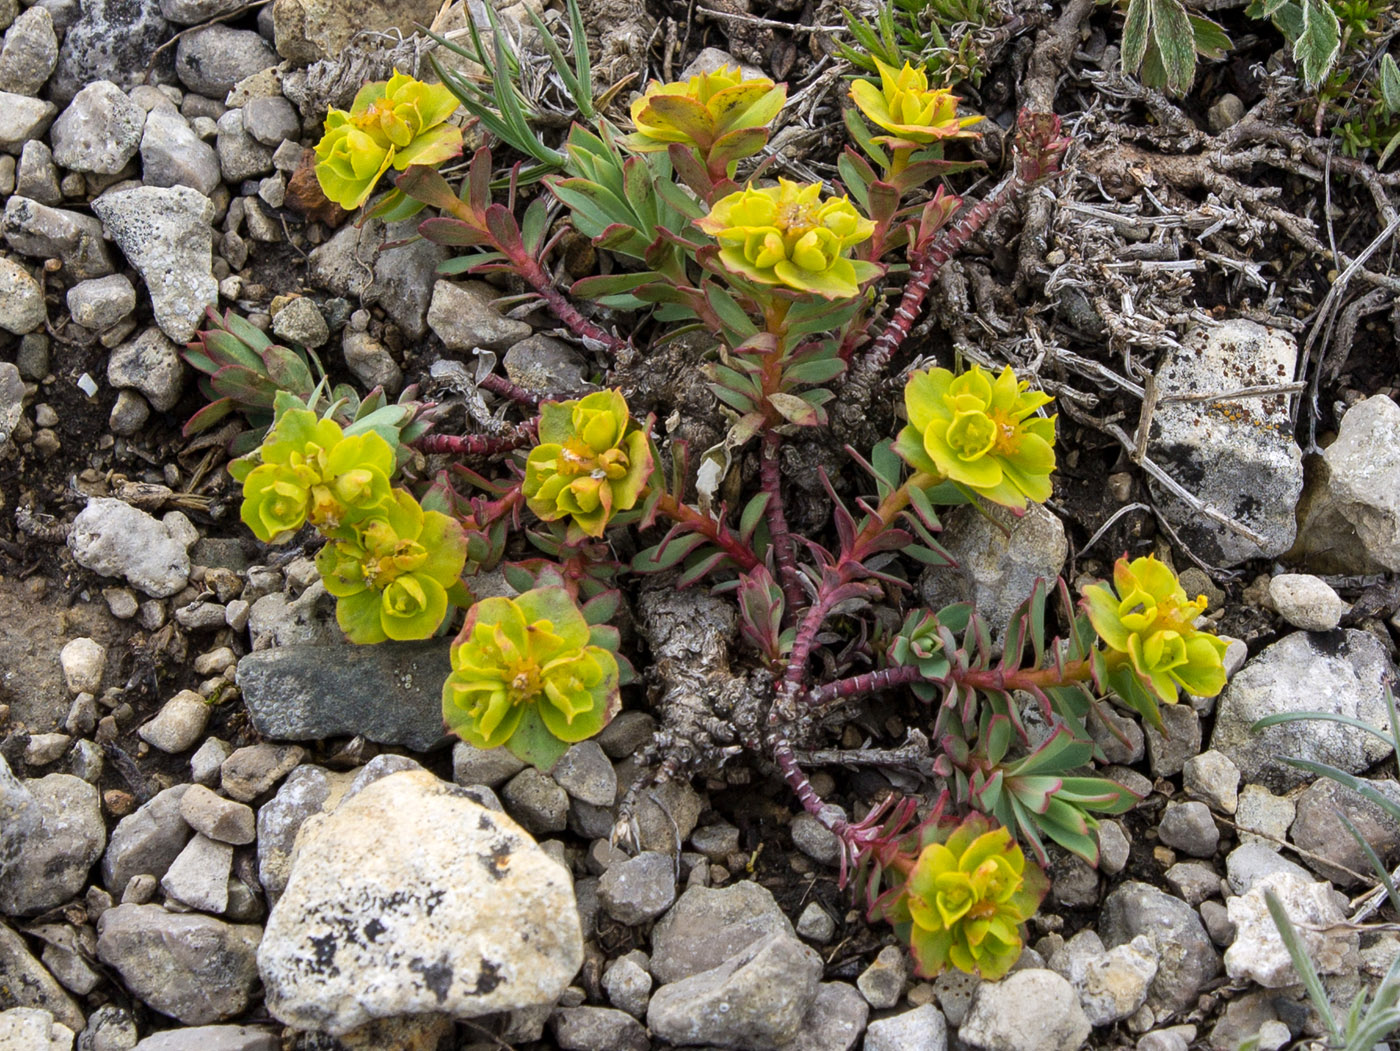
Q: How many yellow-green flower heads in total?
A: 11